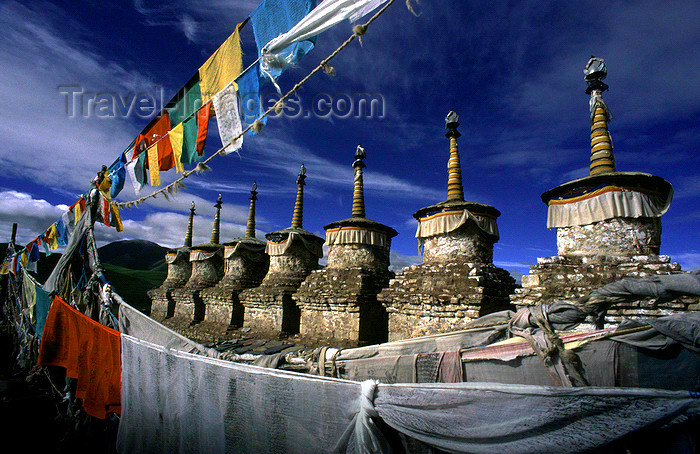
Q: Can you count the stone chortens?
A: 7